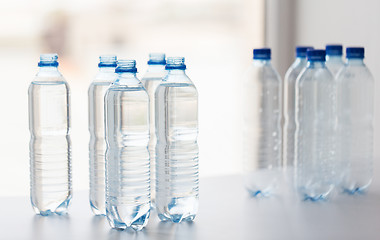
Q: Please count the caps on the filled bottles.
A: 0